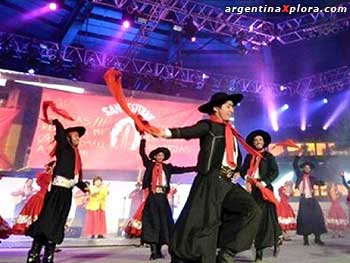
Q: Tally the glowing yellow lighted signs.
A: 2